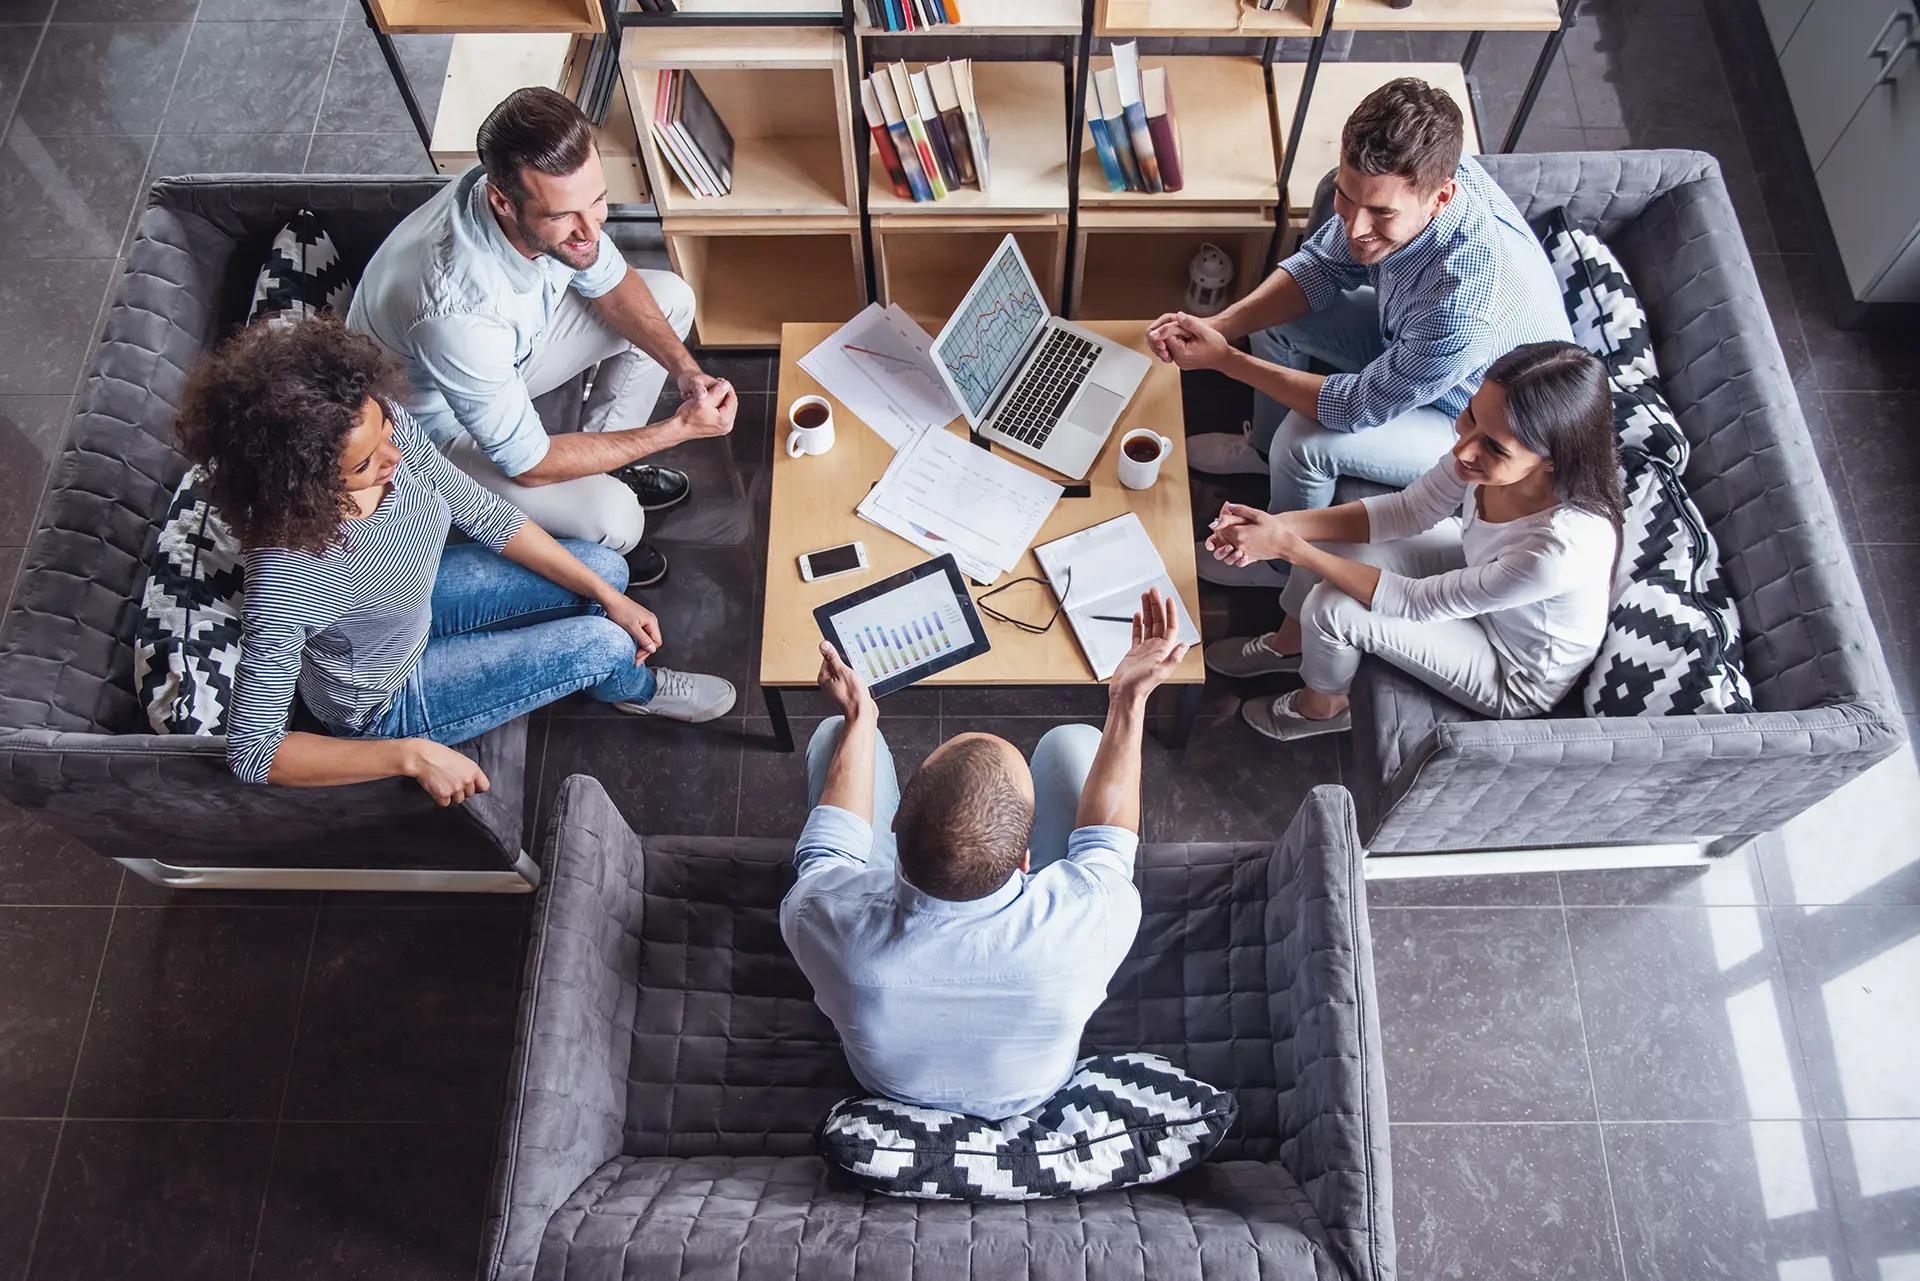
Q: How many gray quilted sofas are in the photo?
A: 3